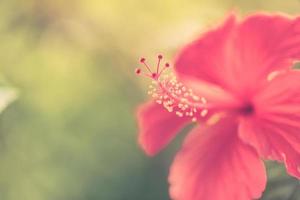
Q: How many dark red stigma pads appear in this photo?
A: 5